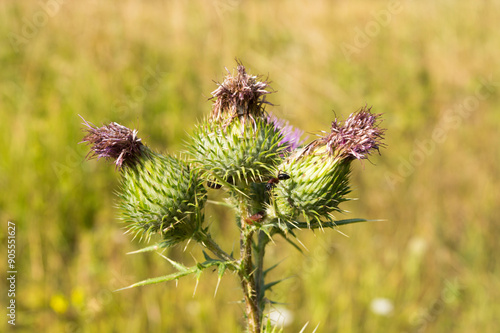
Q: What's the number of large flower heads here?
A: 3